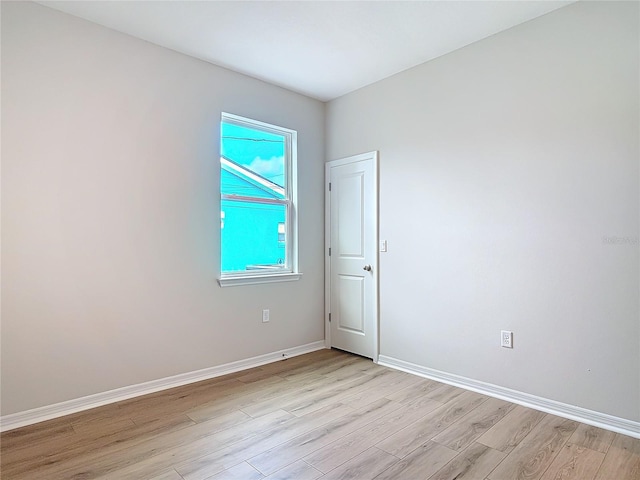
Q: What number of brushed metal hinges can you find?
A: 3